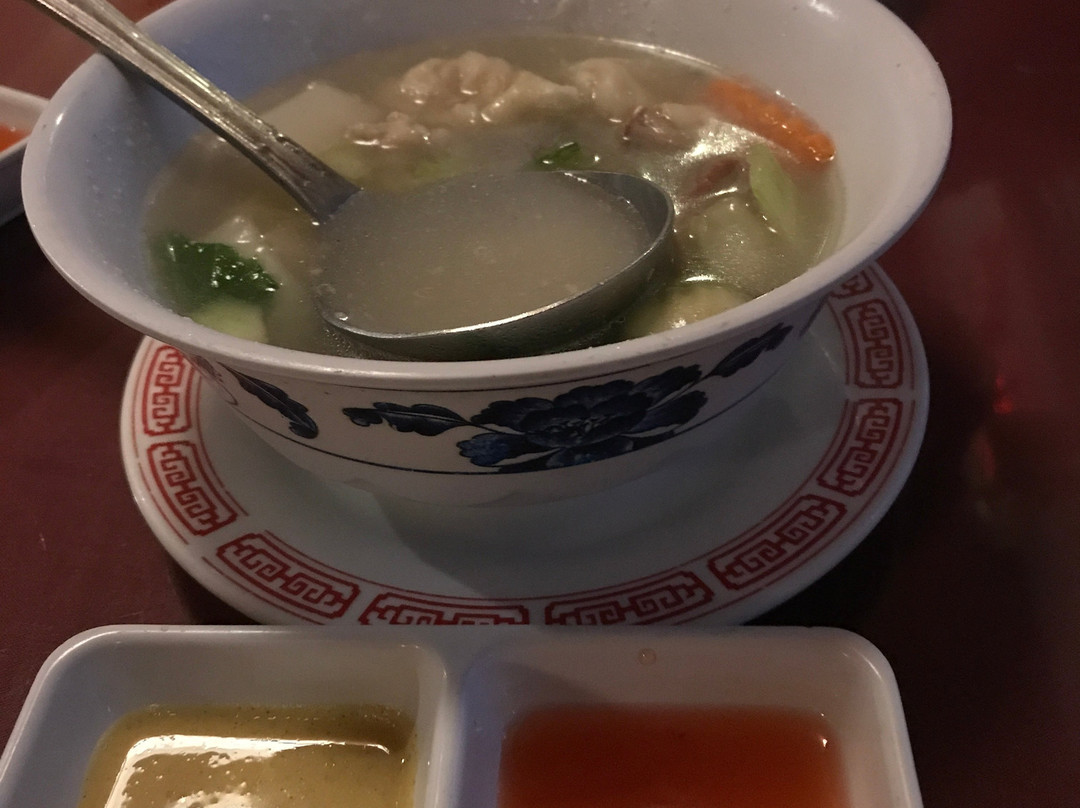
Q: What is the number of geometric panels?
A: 9